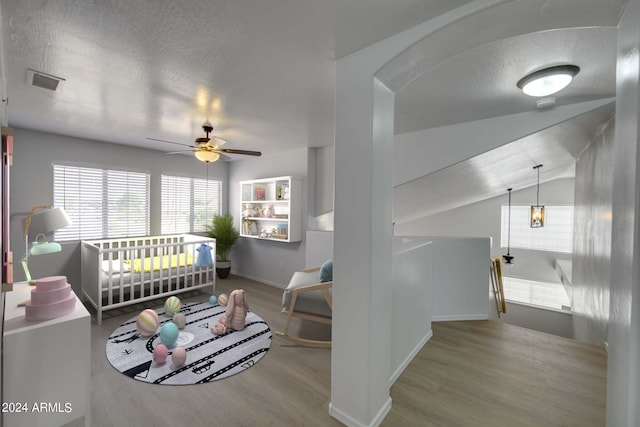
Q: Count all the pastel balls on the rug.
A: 8